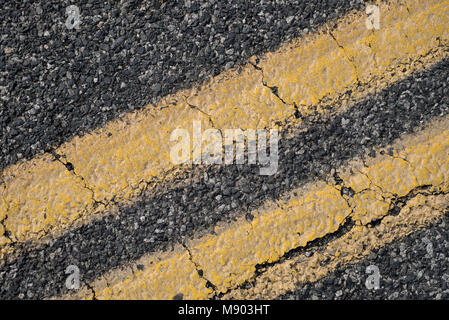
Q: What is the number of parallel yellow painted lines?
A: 2